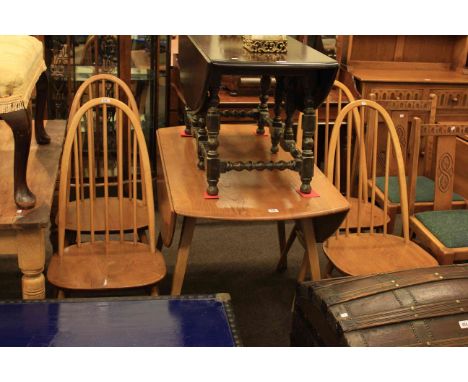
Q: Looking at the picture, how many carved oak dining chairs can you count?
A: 2